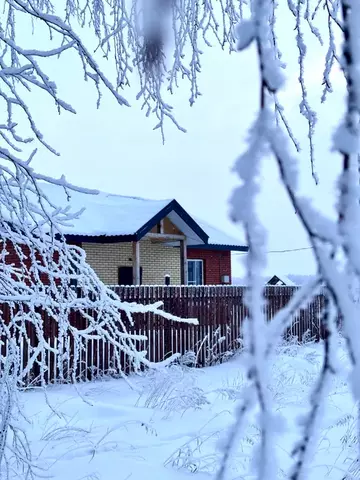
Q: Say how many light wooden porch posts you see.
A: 2